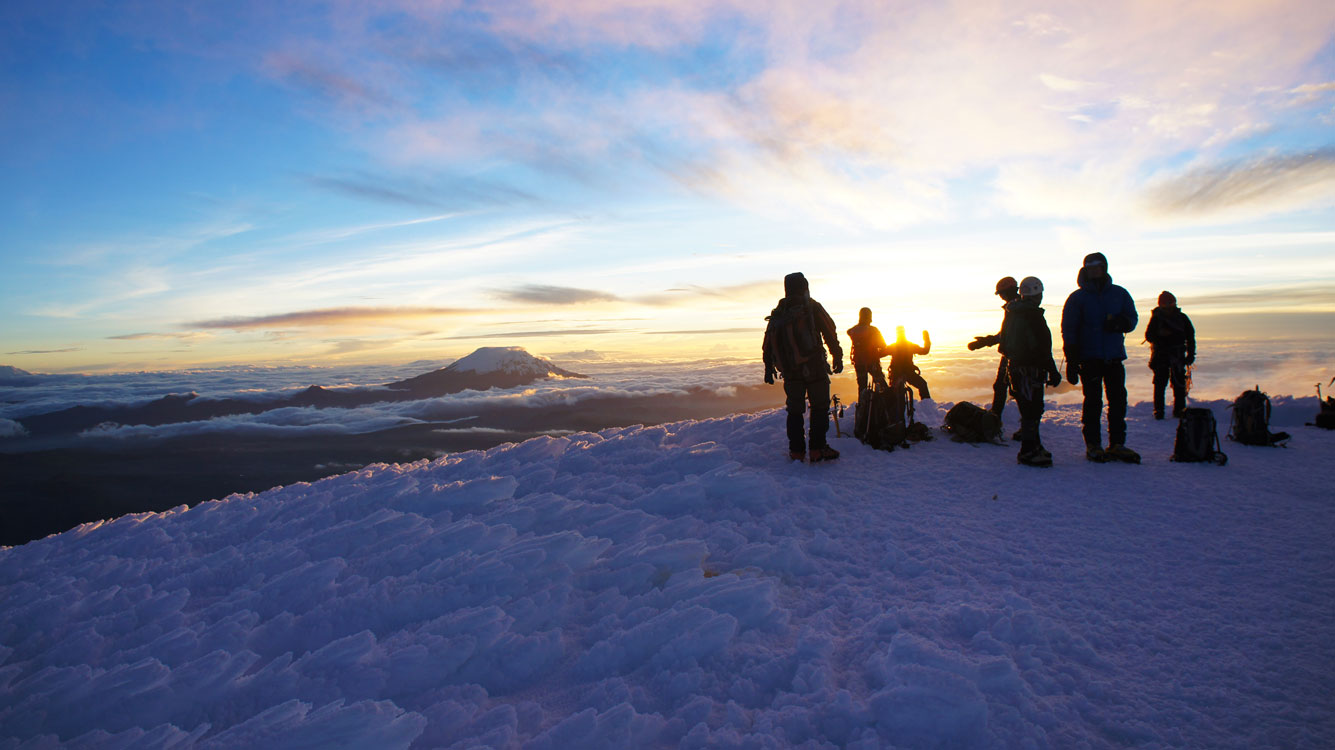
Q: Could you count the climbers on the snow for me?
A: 7